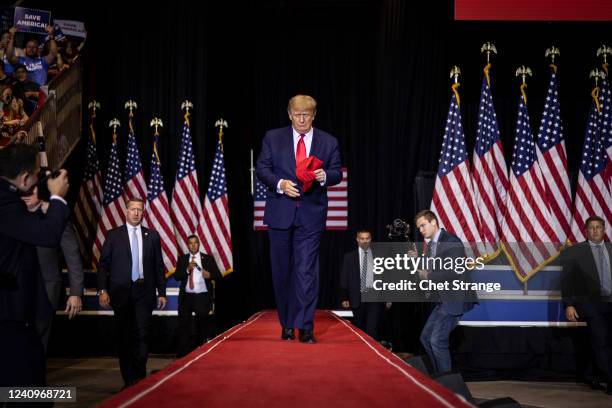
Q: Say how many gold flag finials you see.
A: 12